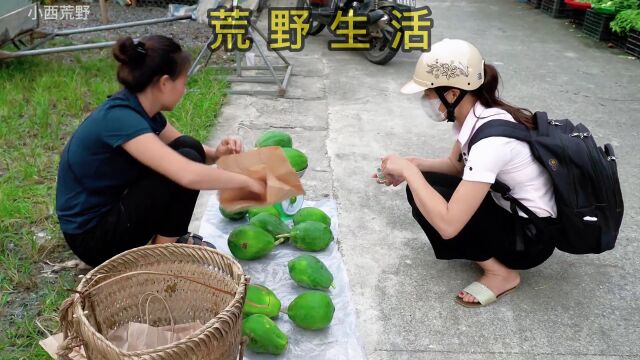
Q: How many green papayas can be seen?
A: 12